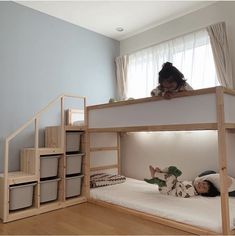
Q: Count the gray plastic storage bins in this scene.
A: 6